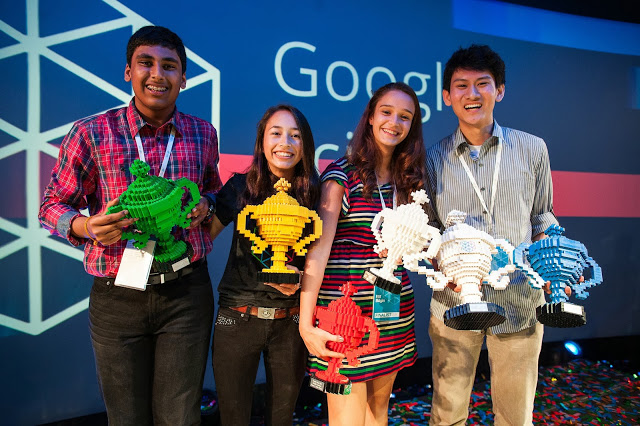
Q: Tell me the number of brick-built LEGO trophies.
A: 6